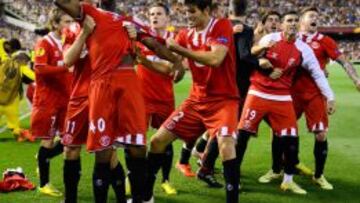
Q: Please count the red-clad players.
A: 7